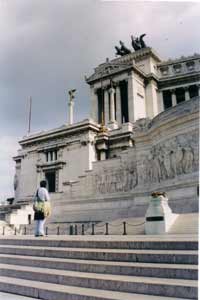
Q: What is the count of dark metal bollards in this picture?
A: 11